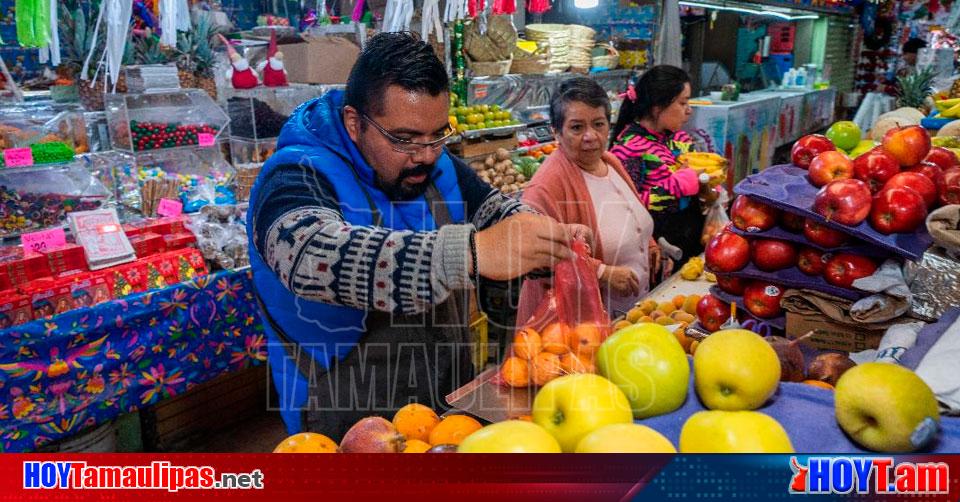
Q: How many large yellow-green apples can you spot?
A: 7